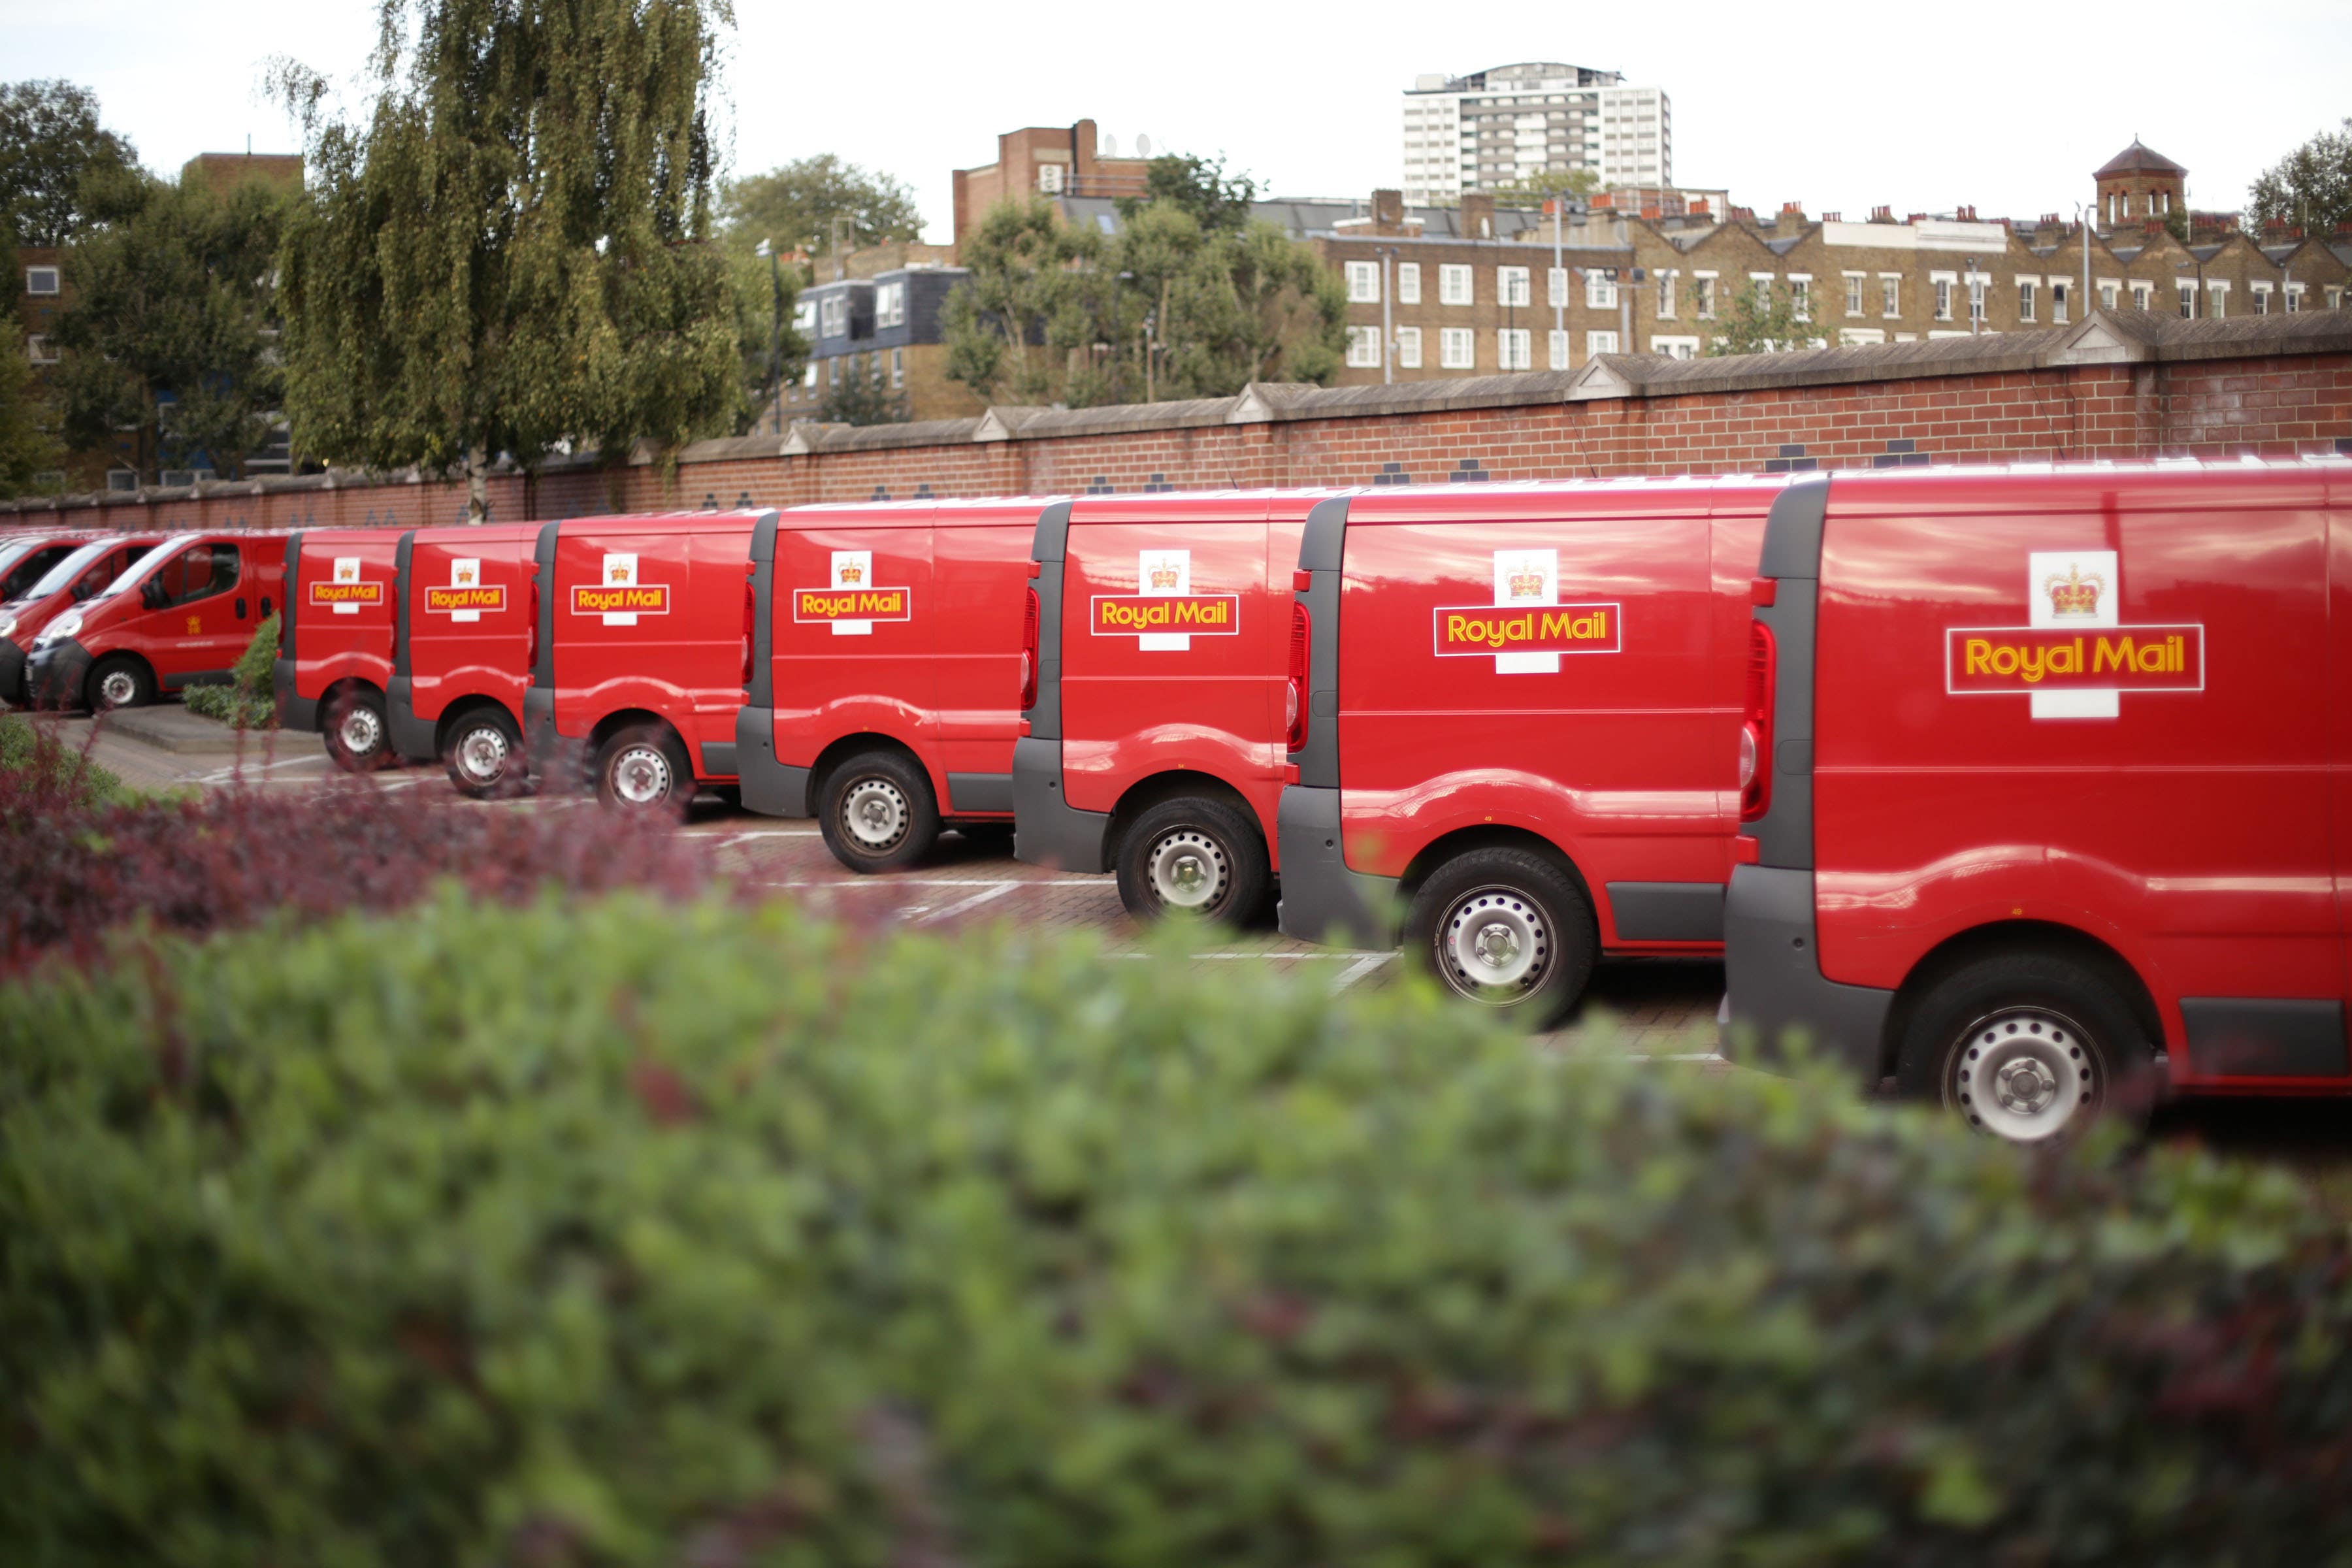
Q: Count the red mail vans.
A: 10